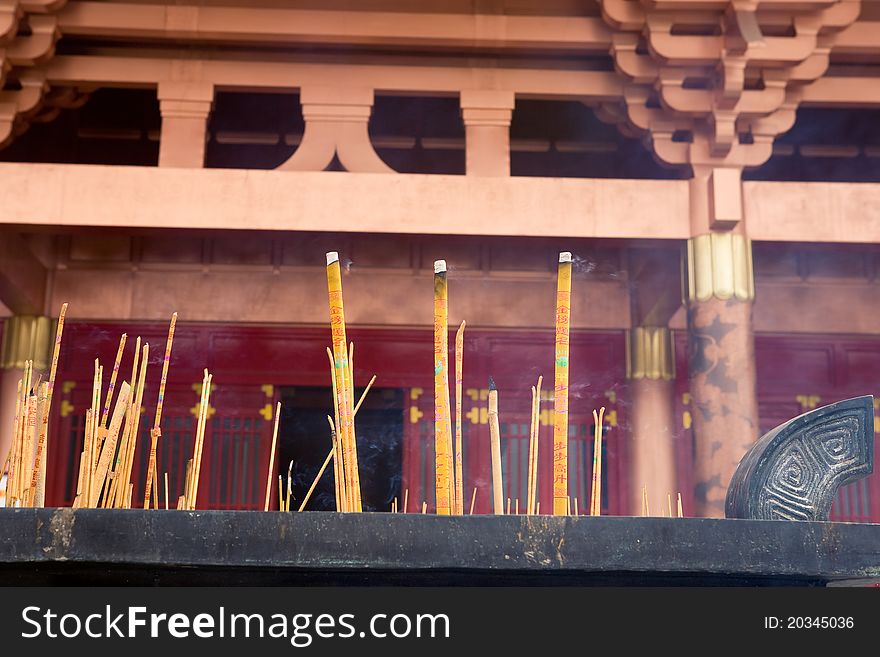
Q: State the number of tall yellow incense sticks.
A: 3